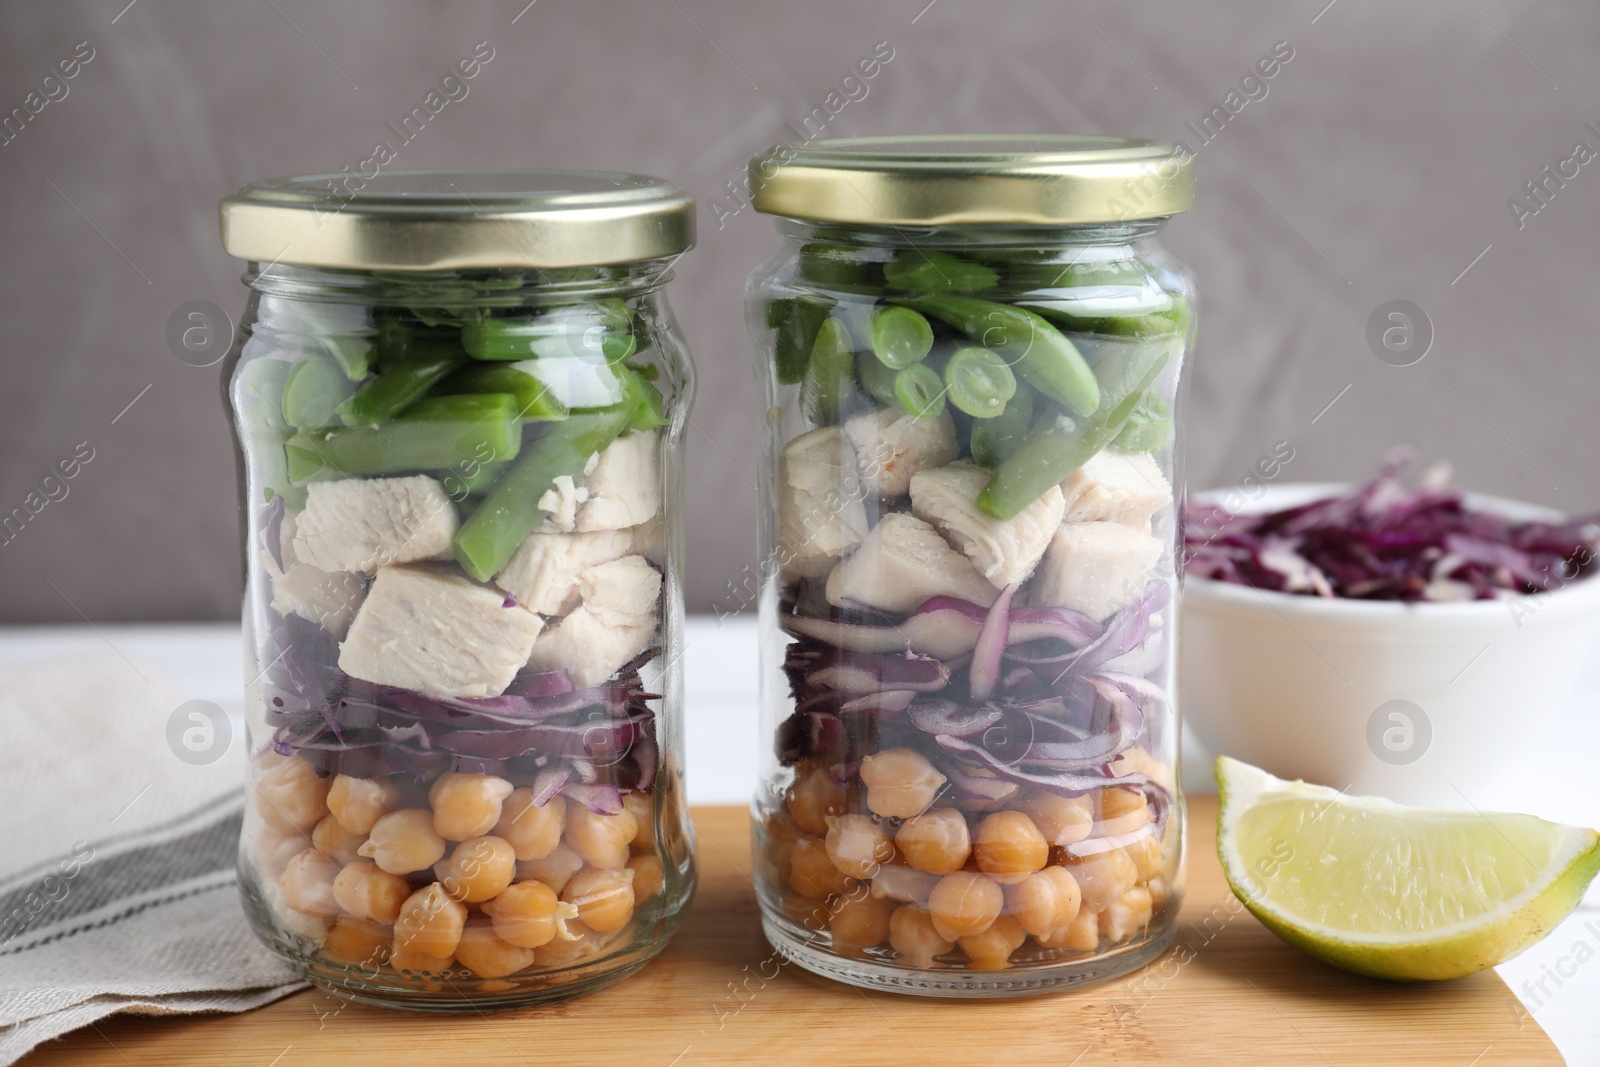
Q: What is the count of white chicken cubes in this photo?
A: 12